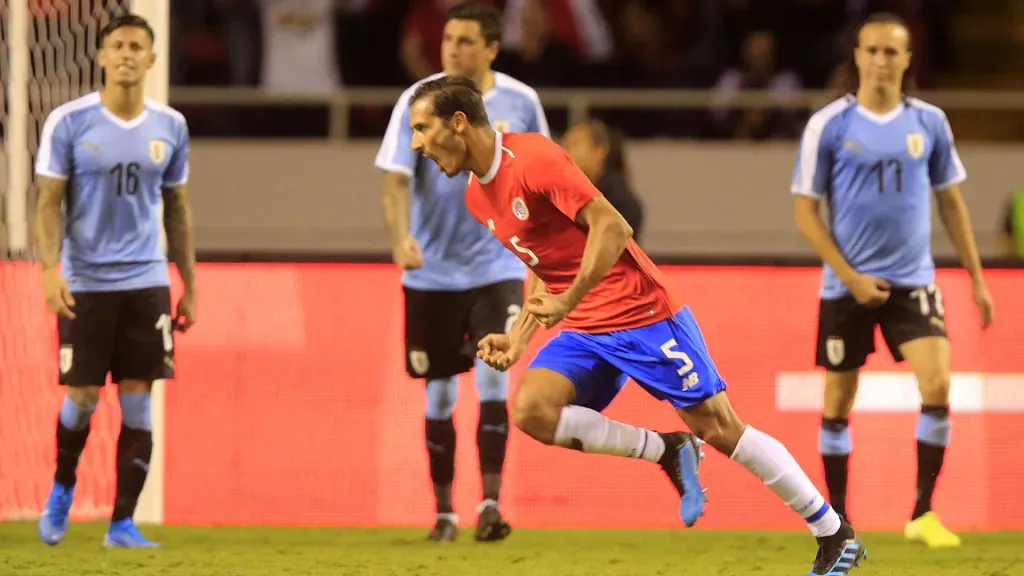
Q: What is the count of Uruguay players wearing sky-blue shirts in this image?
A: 3